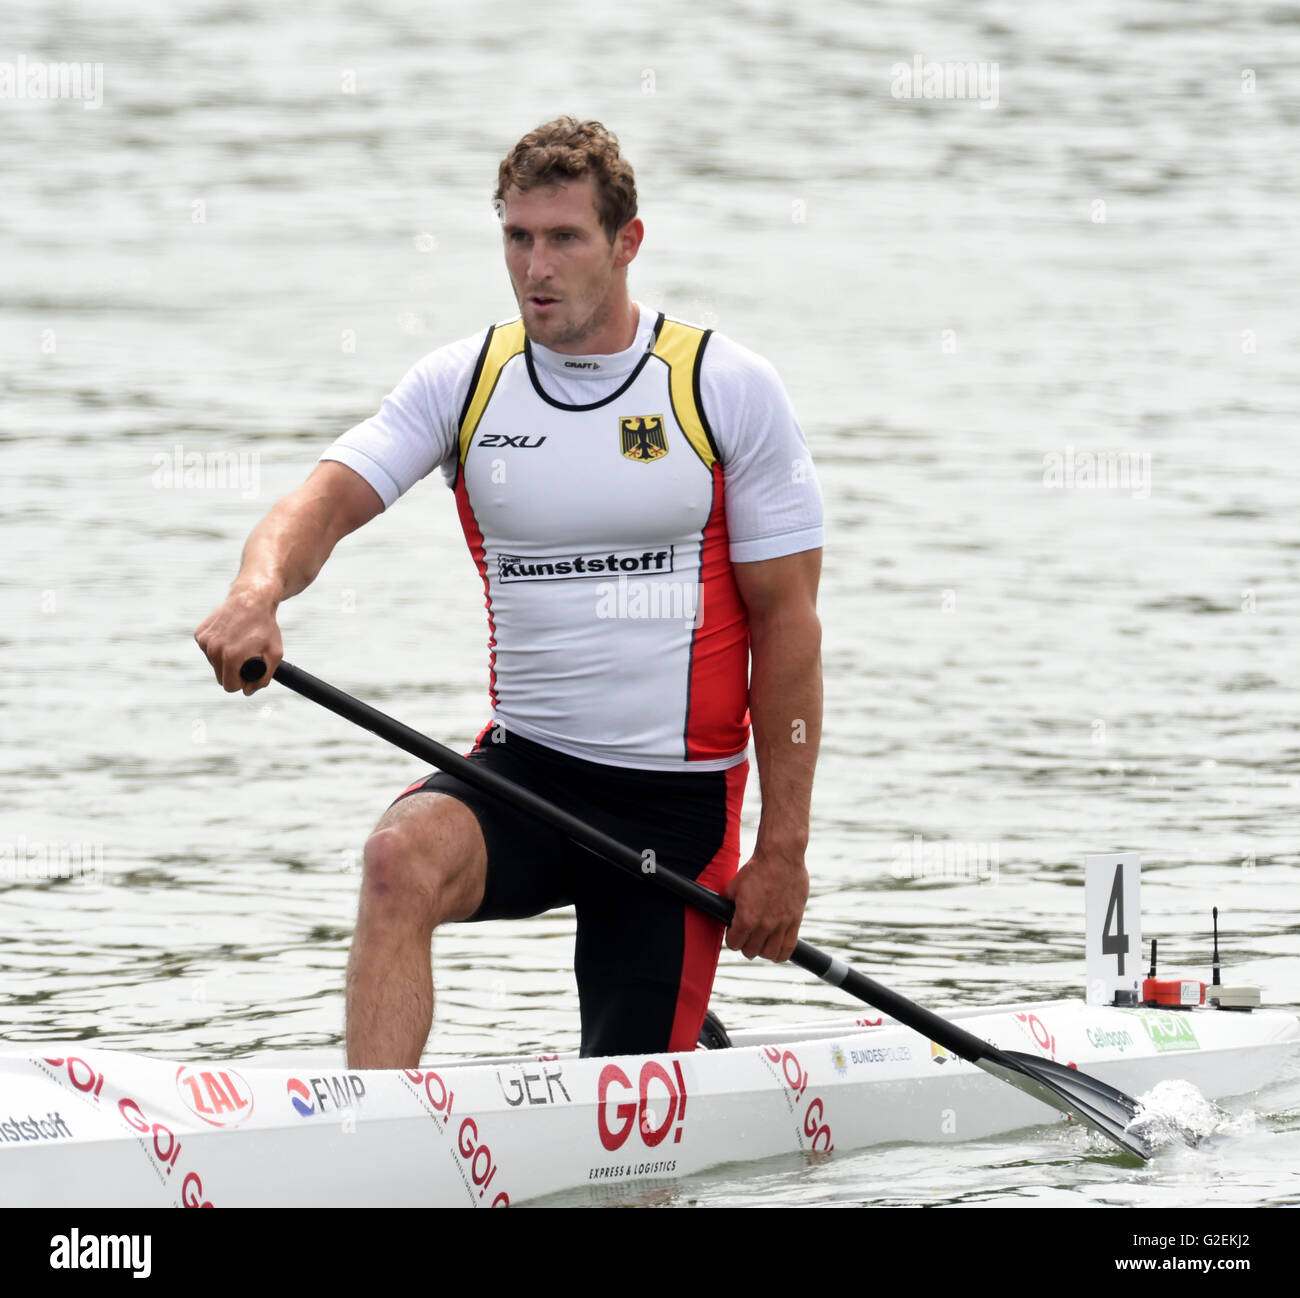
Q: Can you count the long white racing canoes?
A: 1